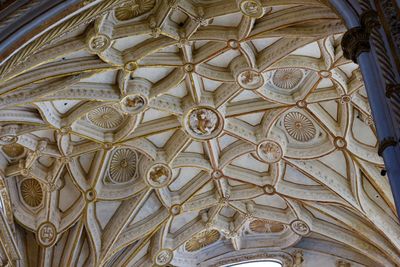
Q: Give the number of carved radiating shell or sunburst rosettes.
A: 9